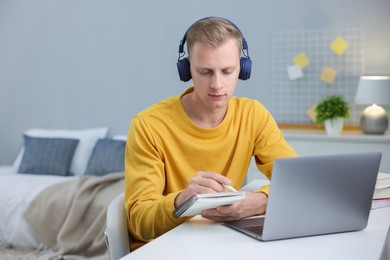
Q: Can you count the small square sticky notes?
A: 5